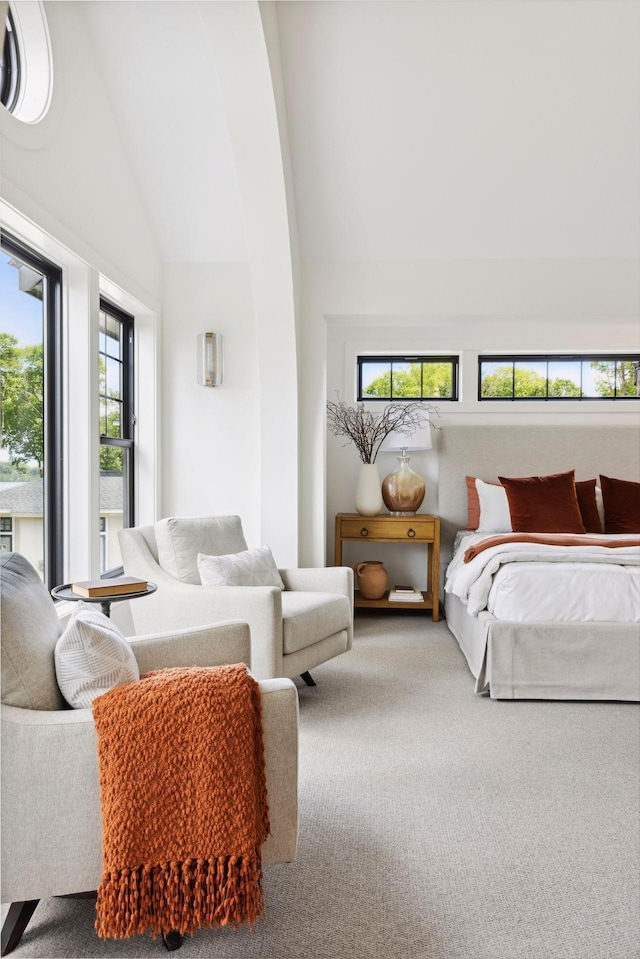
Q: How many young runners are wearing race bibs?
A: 0